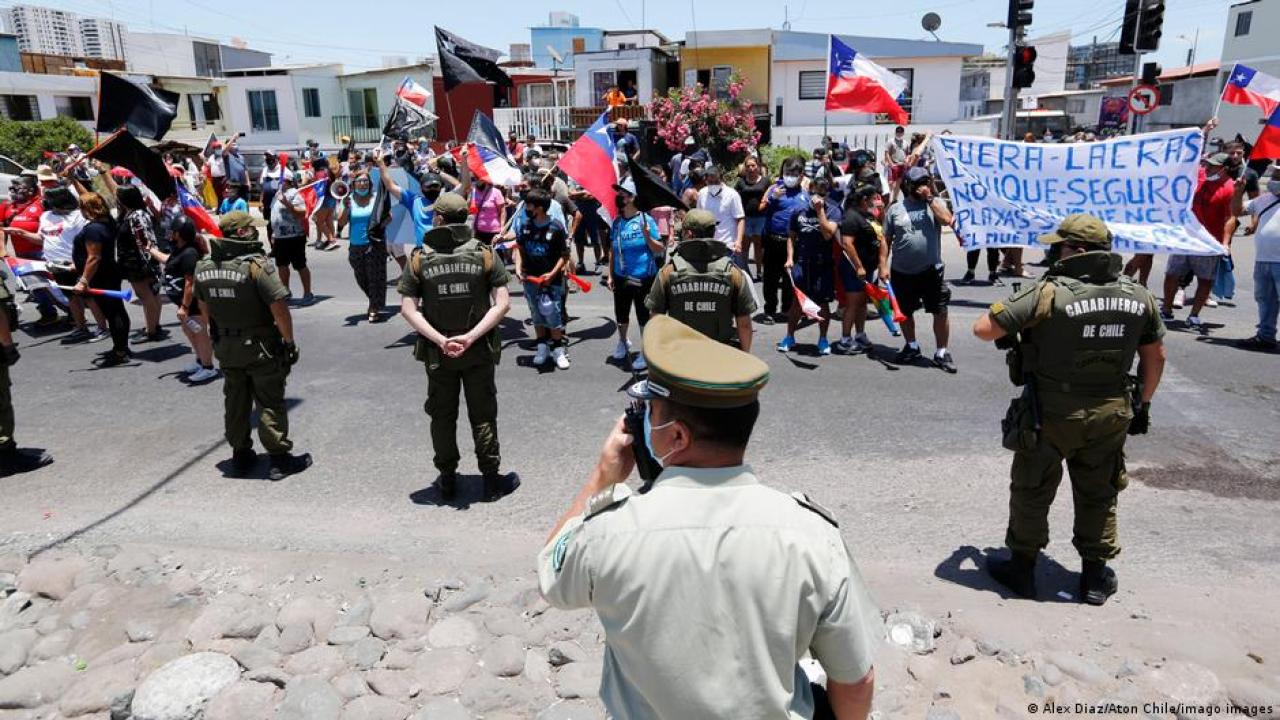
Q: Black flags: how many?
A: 6